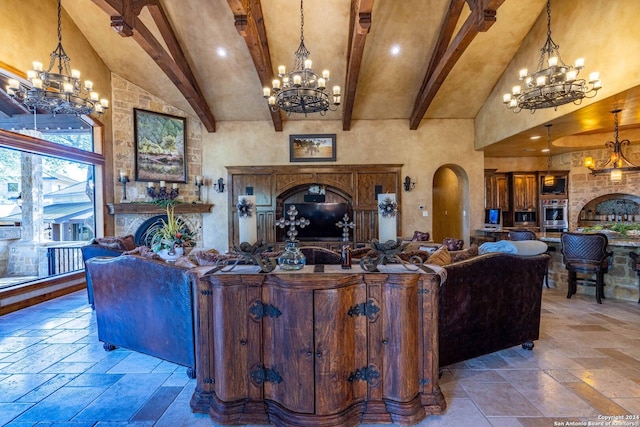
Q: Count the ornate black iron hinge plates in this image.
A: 4